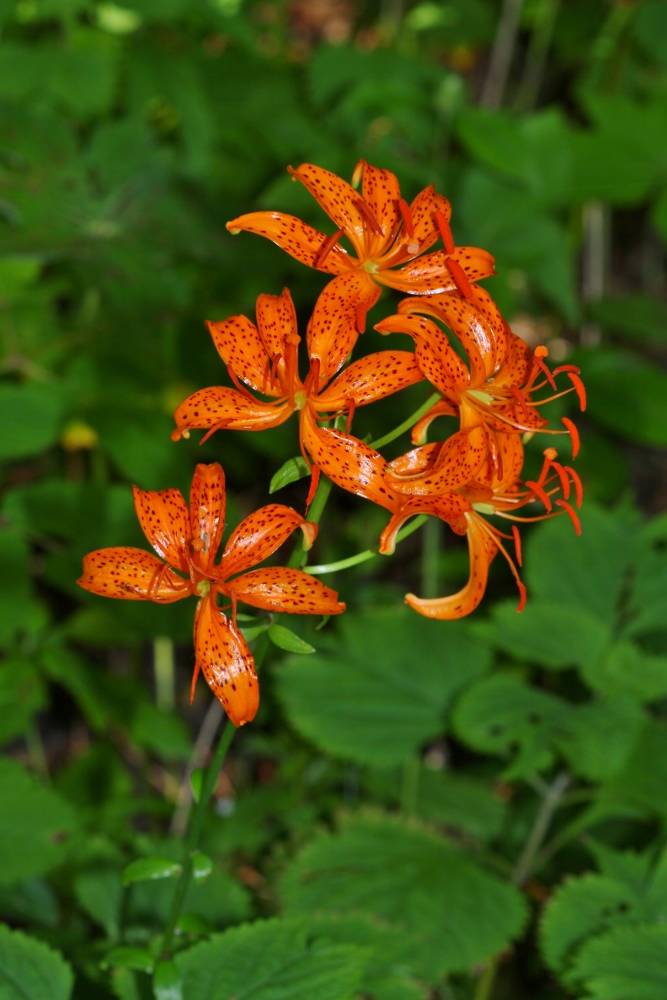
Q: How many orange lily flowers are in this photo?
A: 5